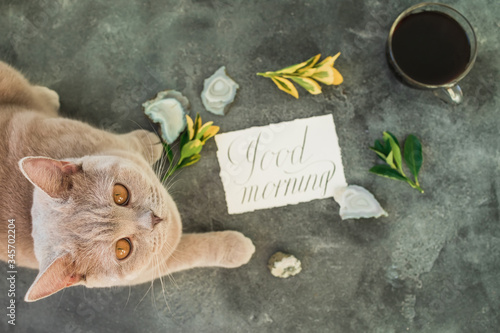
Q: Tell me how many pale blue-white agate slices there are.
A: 3